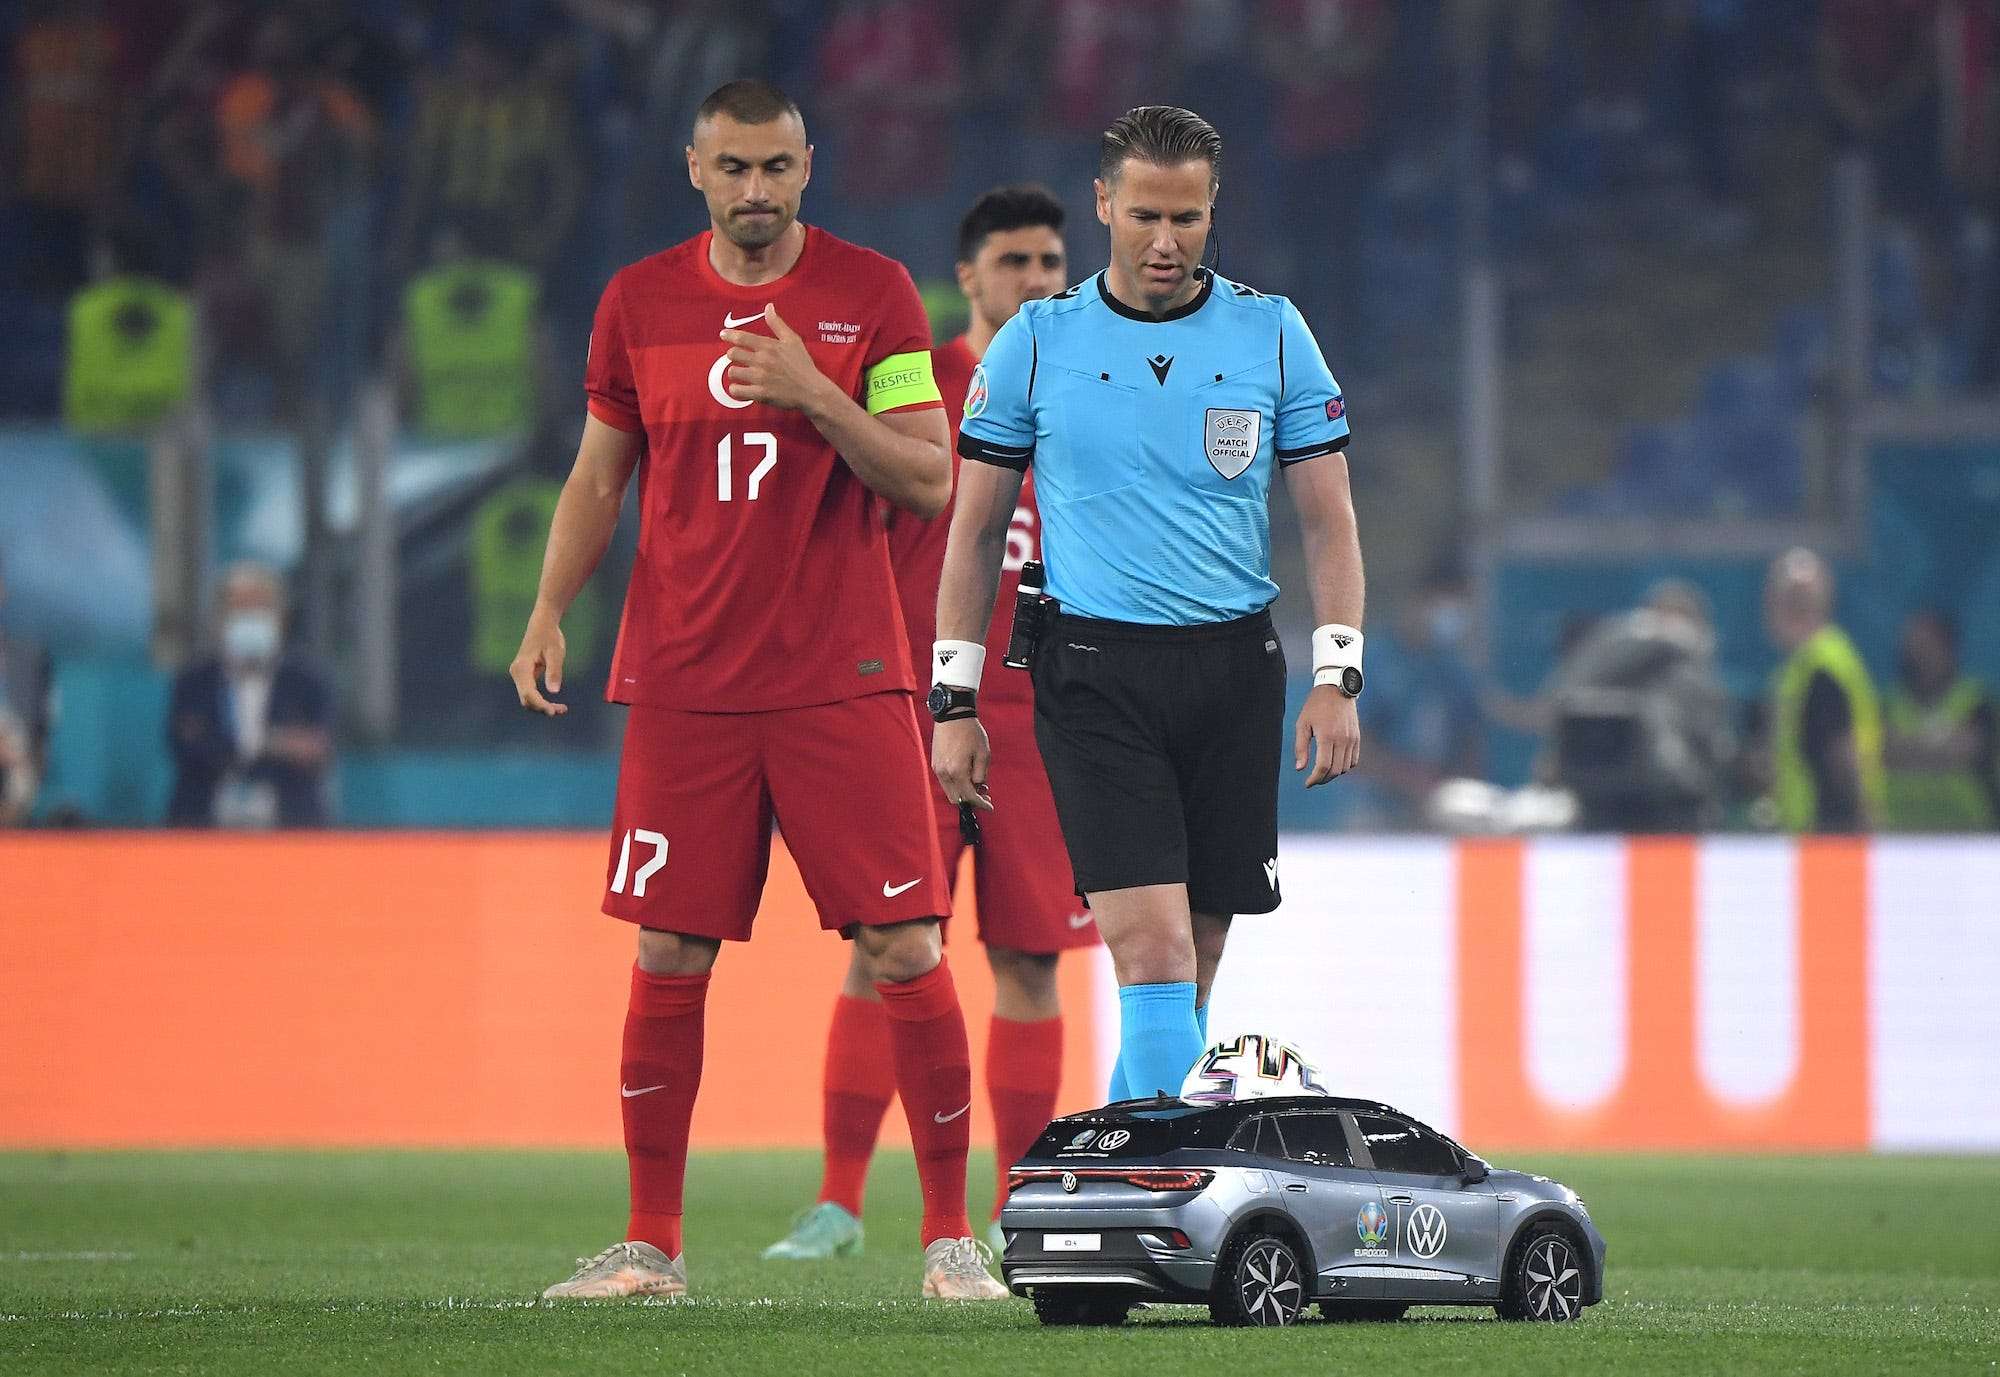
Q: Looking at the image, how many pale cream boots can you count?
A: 2